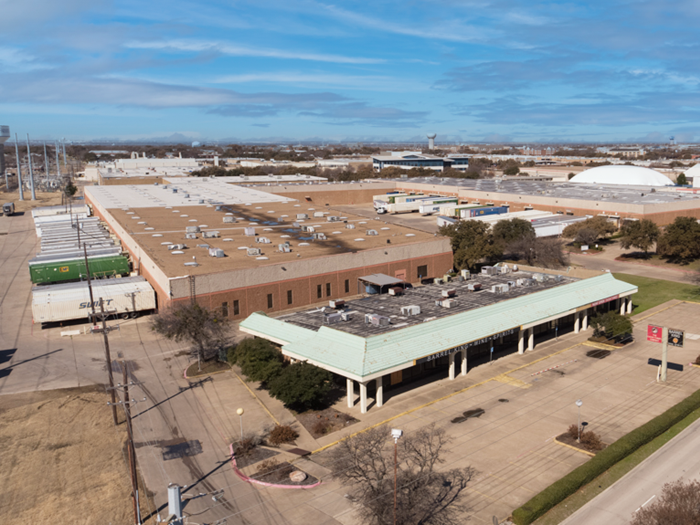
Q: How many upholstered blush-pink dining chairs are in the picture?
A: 0